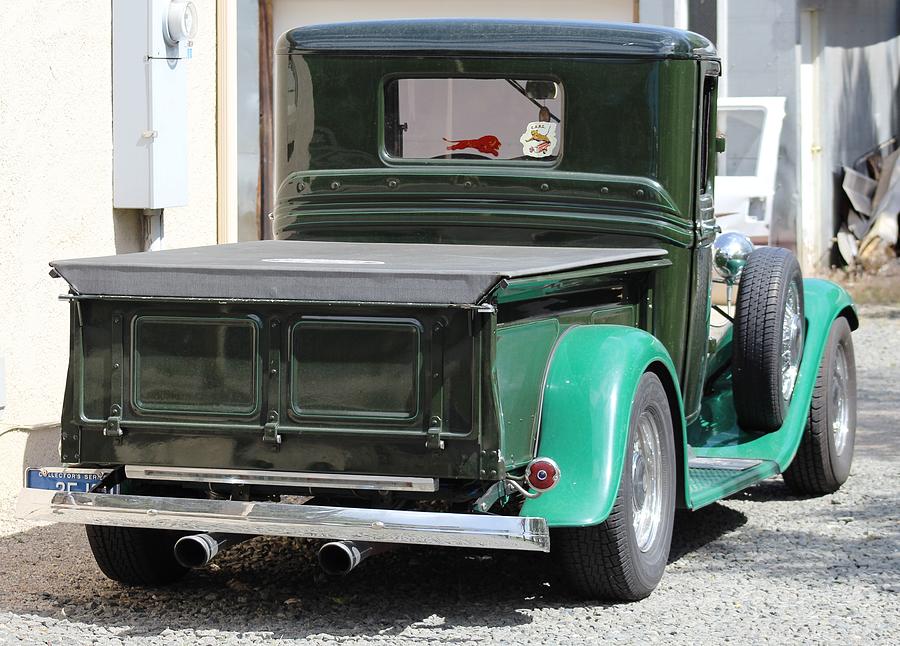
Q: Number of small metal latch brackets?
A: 3